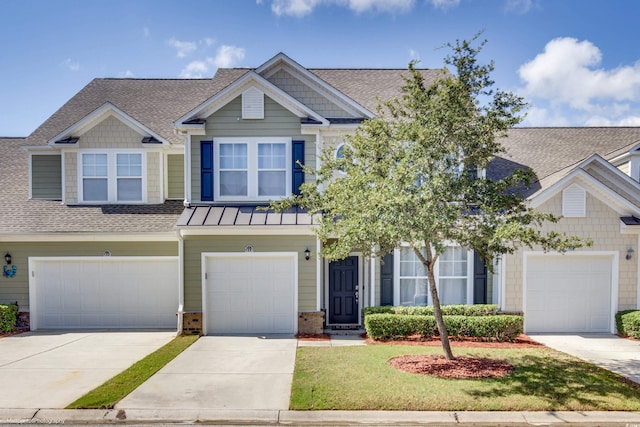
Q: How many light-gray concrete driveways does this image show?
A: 3